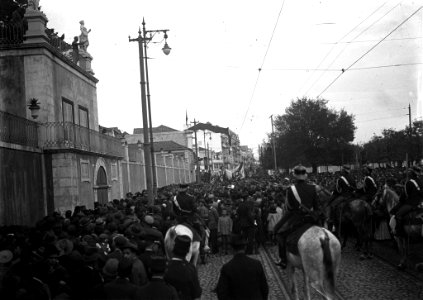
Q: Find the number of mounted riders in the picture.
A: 5